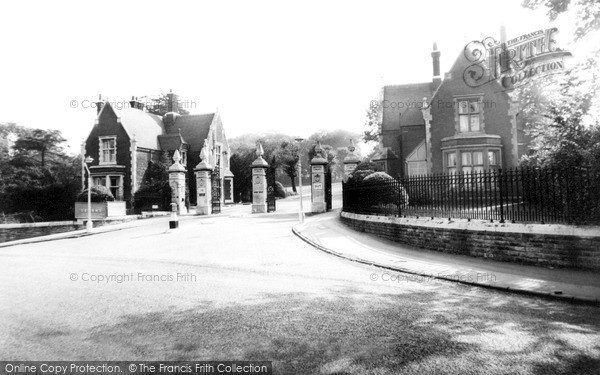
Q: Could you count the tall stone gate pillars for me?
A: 5